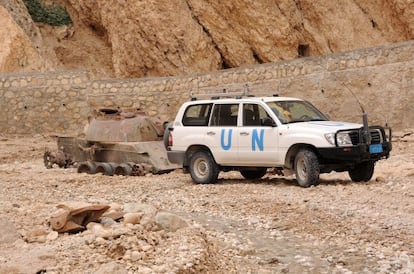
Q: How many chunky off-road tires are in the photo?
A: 4